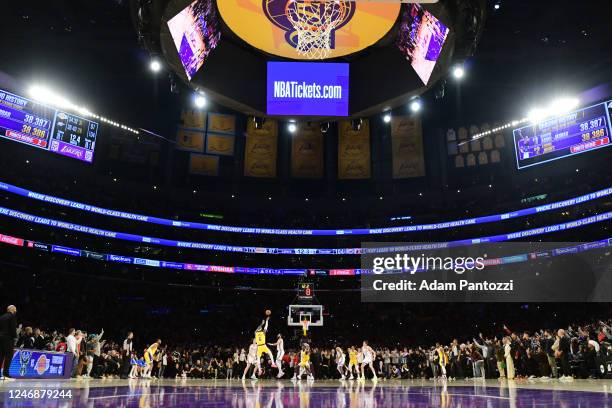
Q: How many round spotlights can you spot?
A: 6